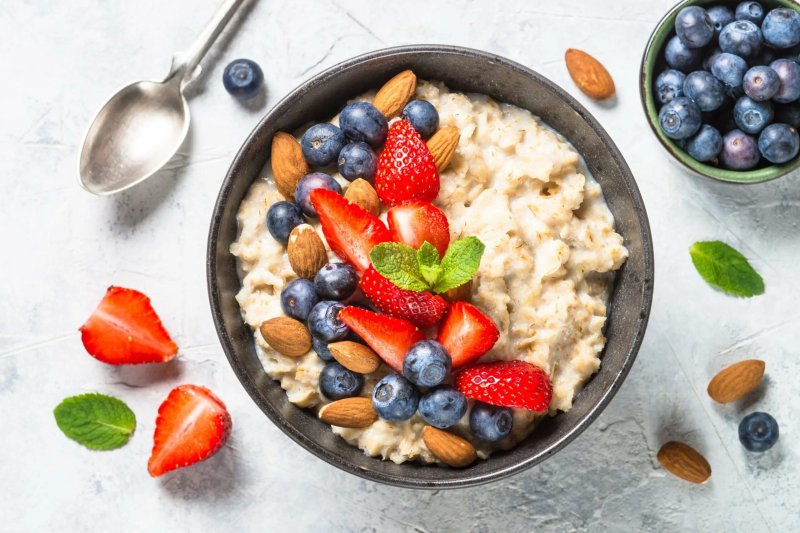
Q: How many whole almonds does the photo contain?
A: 12